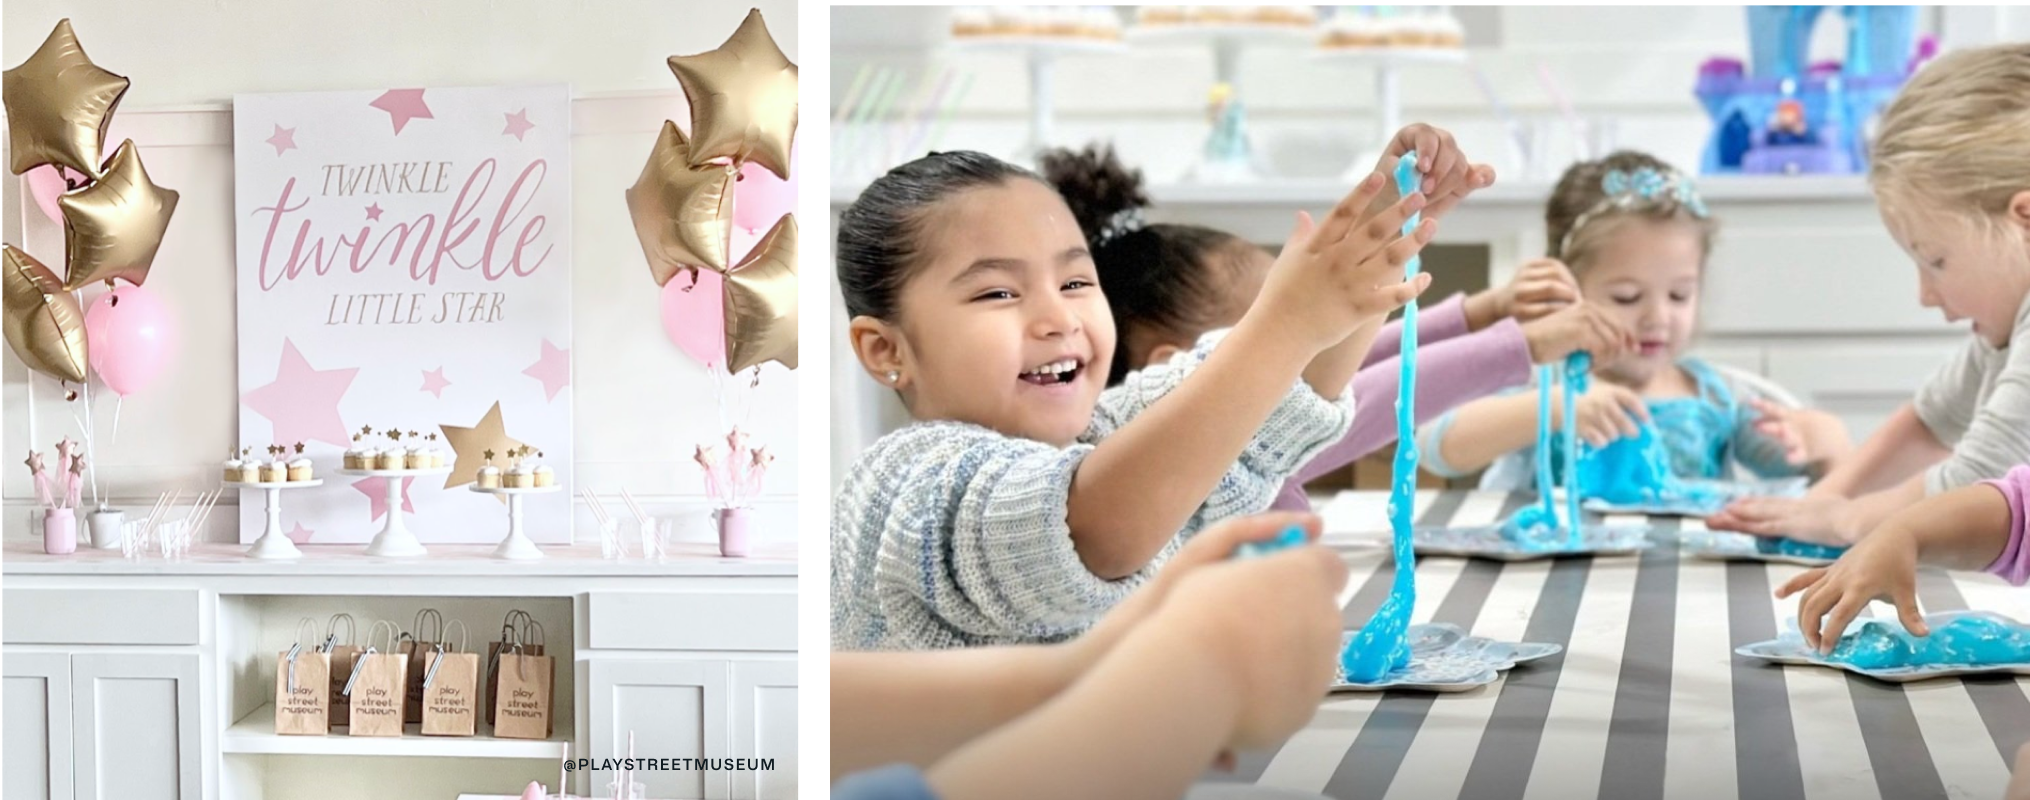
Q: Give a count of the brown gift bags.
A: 7